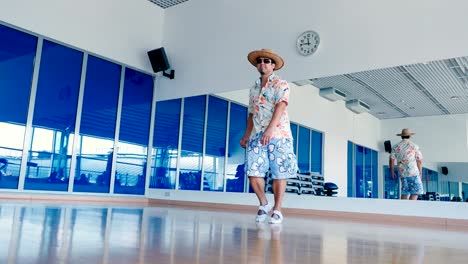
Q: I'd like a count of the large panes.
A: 4